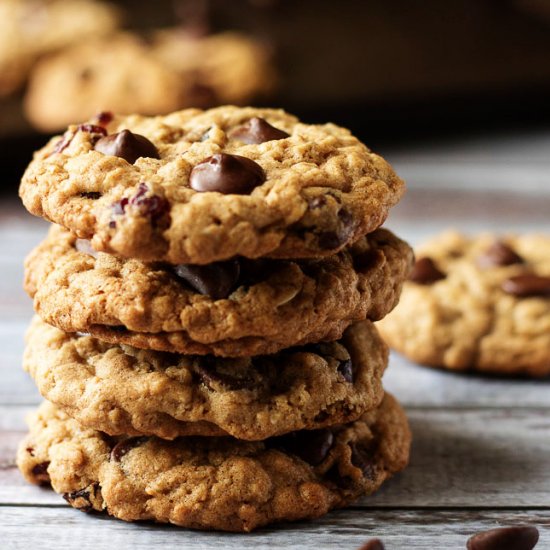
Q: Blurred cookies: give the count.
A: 4